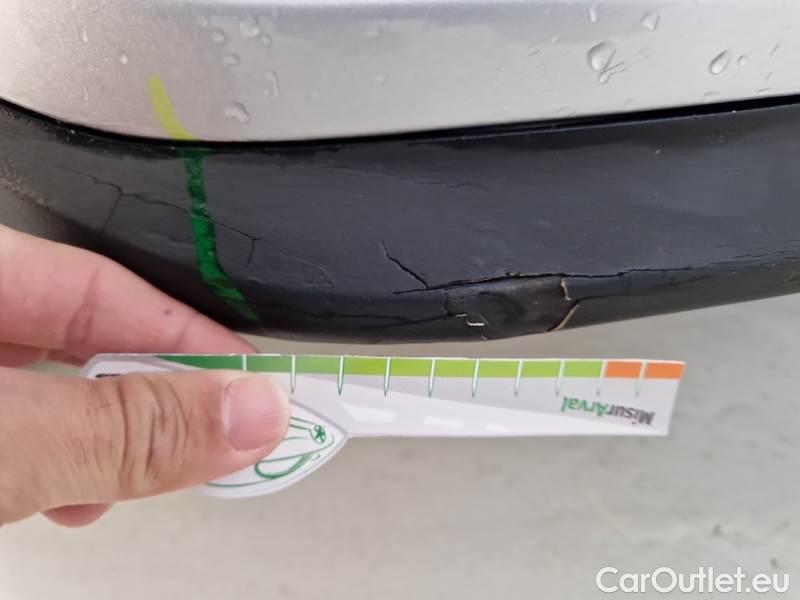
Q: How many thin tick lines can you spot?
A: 10